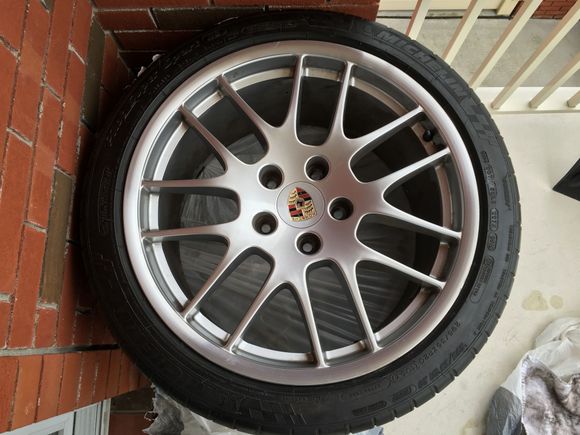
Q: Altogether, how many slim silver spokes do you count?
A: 14